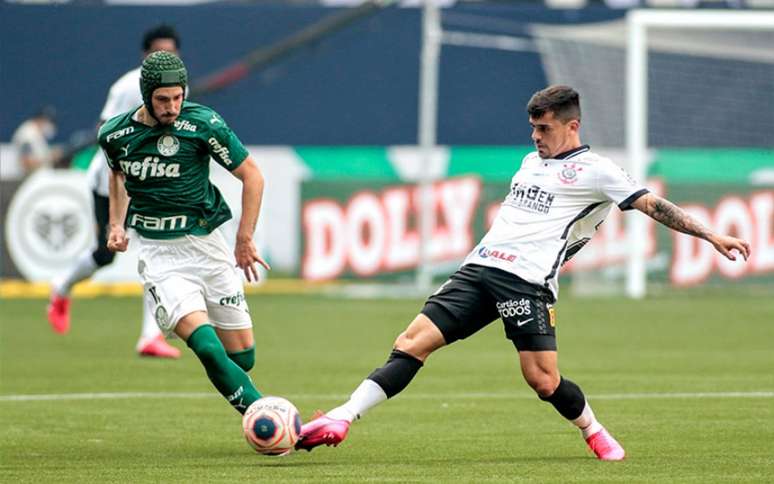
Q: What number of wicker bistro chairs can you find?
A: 0